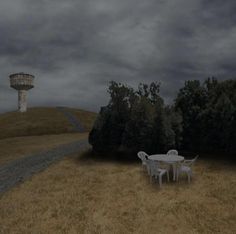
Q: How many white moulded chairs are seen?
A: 4